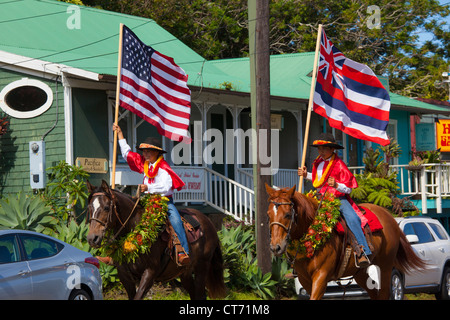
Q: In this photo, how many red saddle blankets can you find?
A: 1